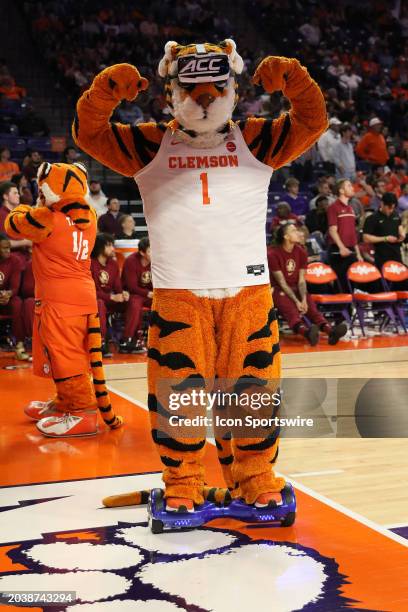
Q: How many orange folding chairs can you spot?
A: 3